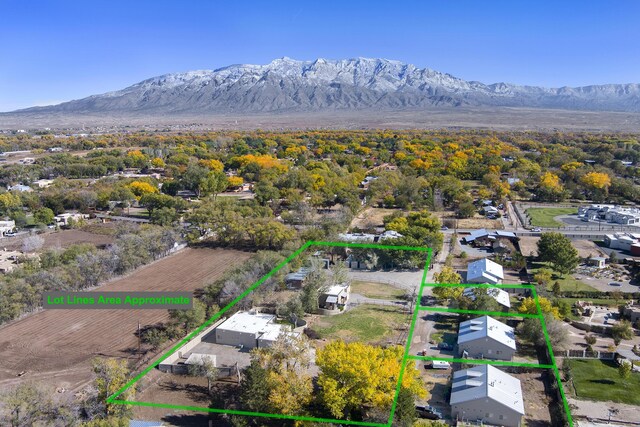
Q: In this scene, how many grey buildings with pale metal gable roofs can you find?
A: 4